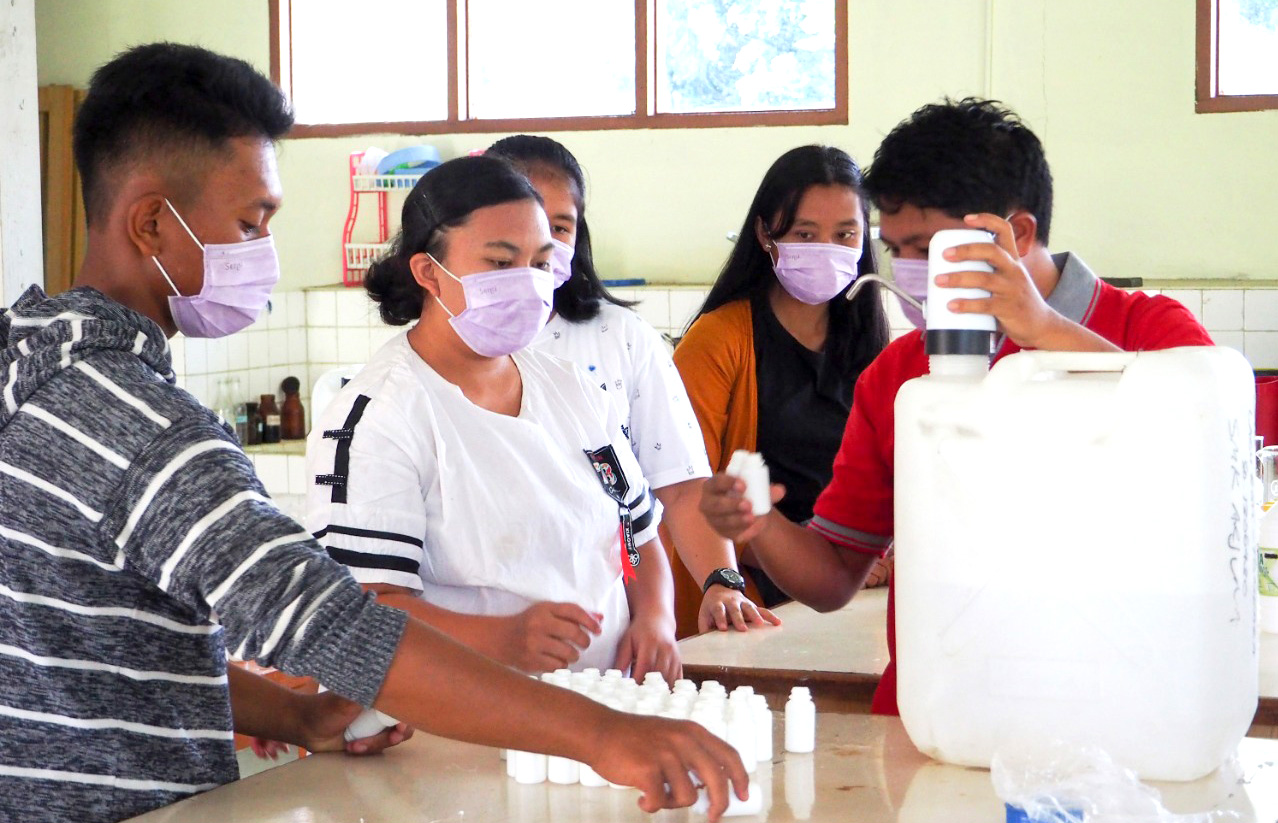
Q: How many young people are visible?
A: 5